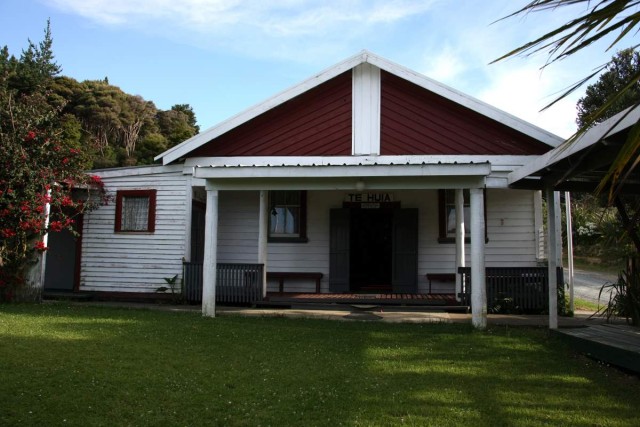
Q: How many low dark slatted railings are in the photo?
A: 2